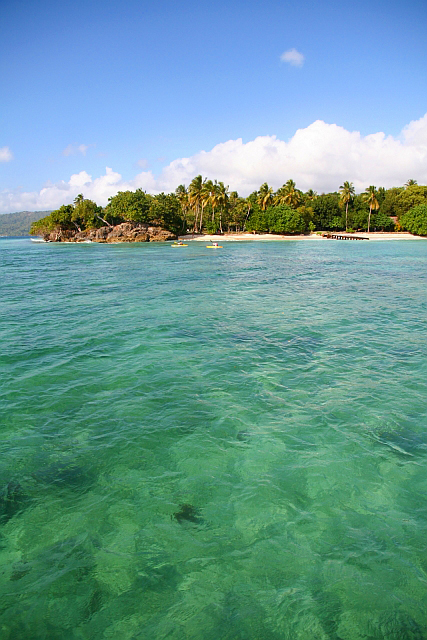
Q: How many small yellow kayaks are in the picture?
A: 2